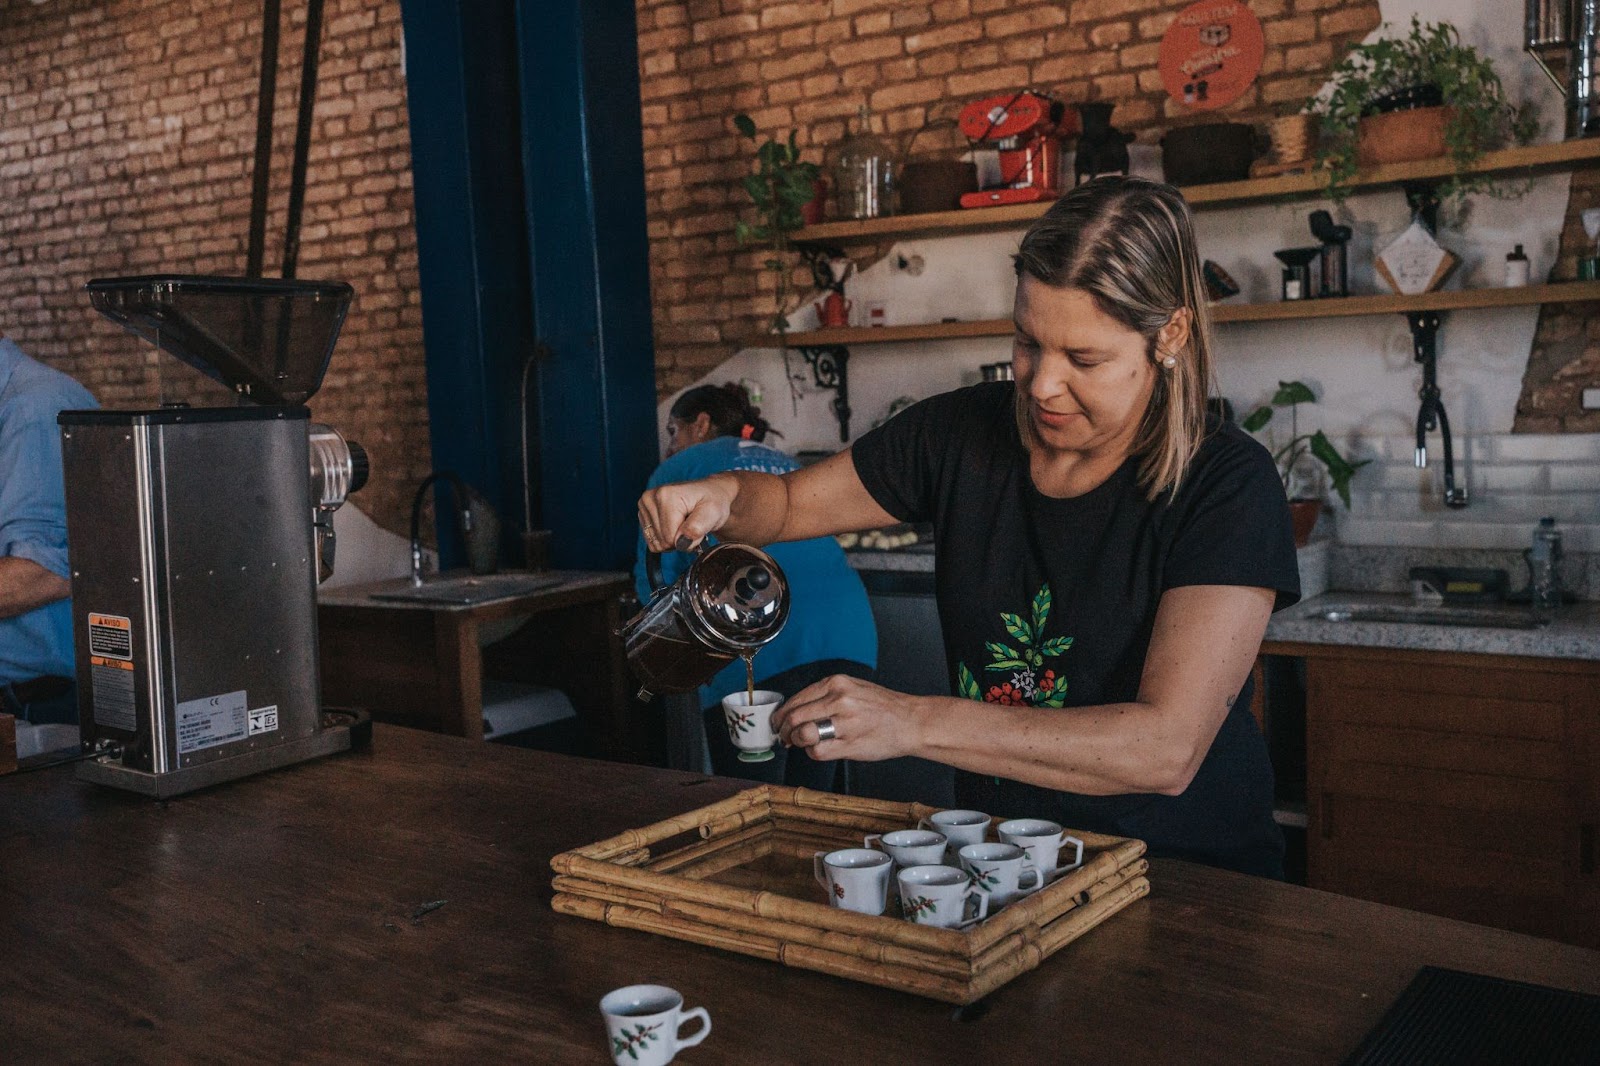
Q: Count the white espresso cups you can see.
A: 8